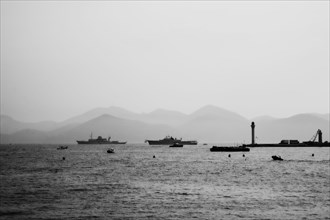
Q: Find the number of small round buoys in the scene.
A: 5